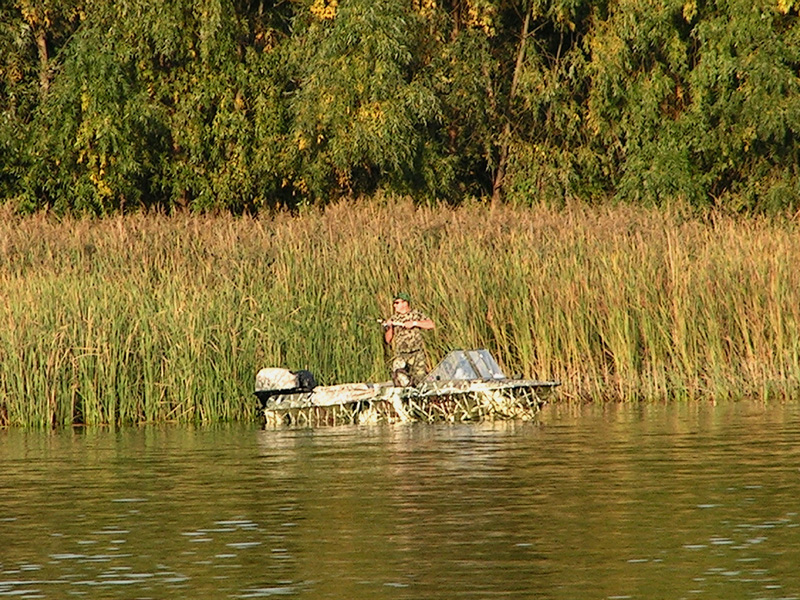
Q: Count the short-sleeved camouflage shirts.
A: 1